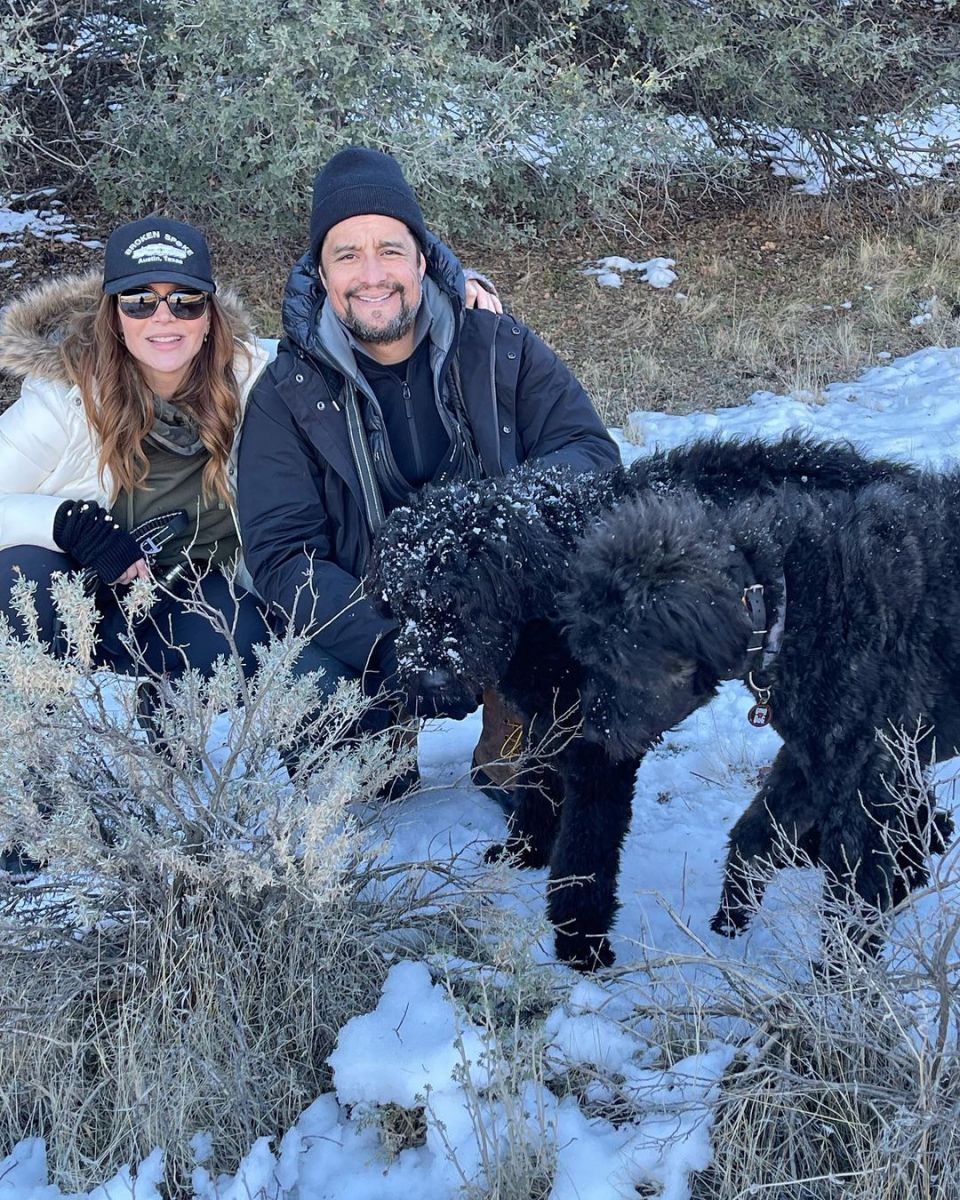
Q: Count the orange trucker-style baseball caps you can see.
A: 0